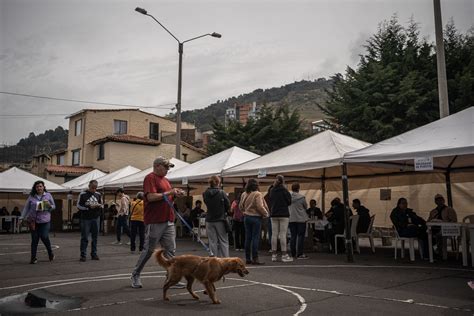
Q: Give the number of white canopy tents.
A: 7